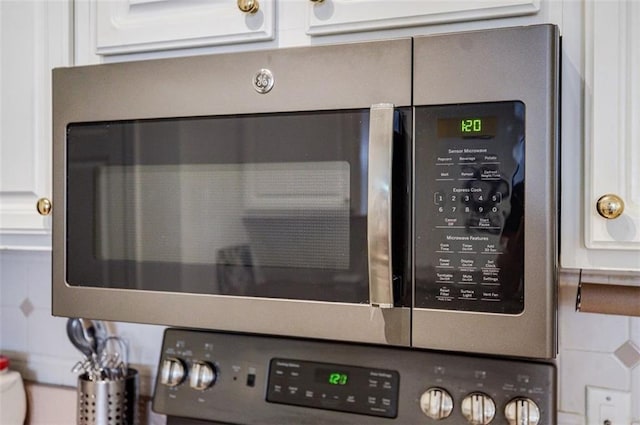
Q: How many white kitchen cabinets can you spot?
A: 4